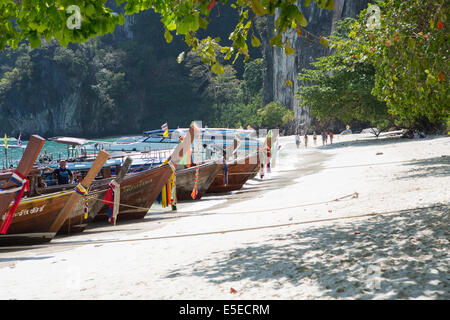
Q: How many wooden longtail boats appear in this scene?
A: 6